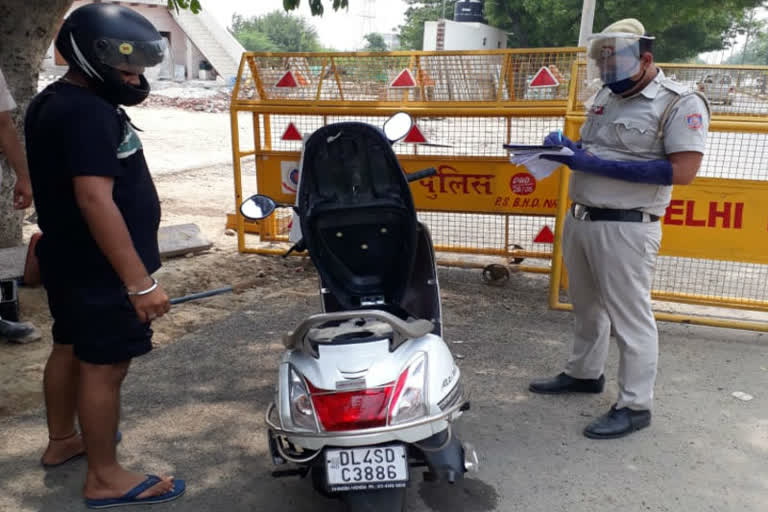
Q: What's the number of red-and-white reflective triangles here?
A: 6